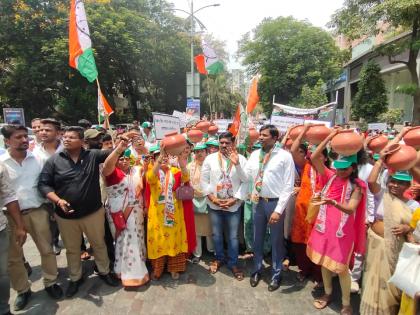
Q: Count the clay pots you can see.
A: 12